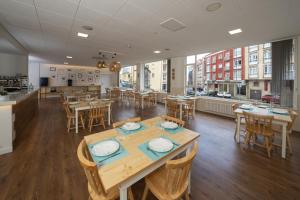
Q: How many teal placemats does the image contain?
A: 4